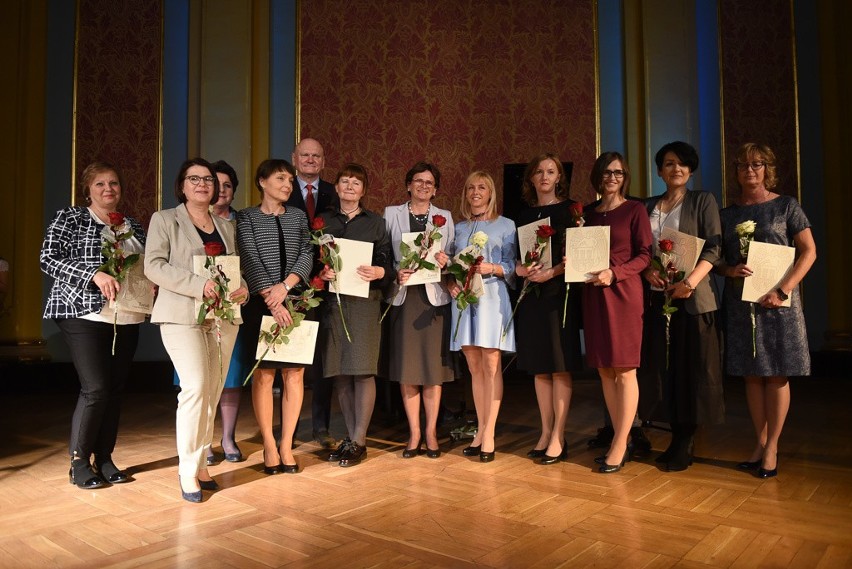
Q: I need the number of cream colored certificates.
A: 10